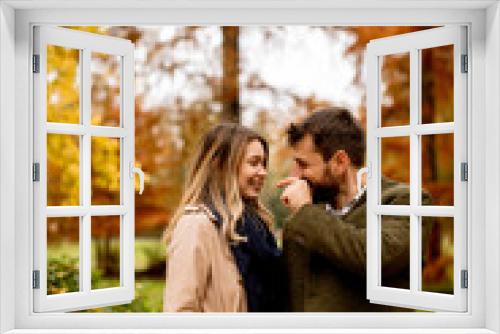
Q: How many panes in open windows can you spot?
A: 12